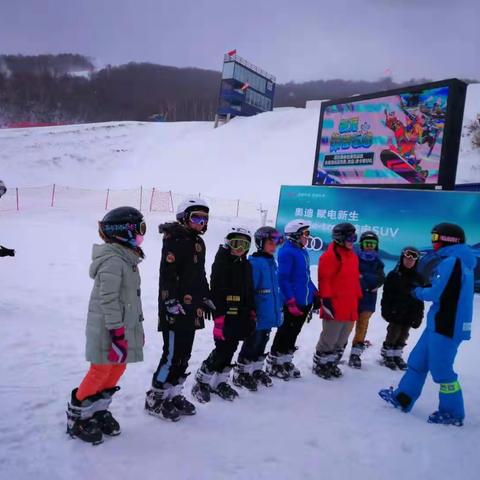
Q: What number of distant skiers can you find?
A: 0